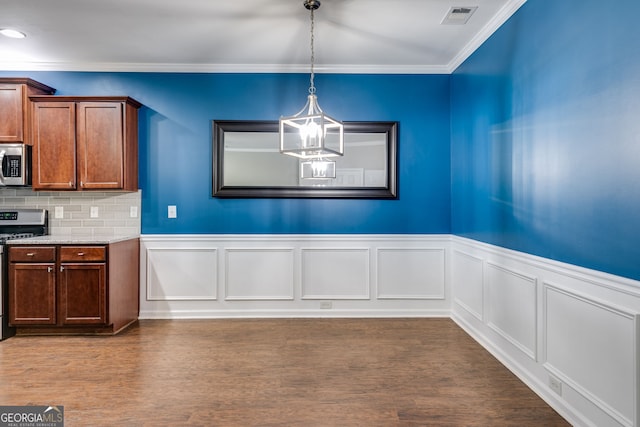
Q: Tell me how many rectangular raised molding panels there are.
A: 7